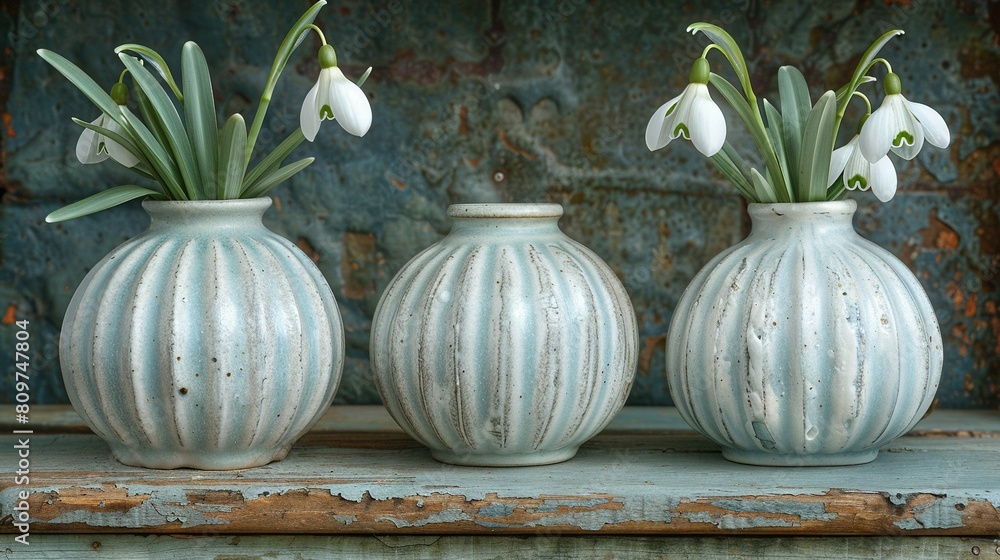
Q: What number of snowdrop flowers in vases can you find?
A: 5